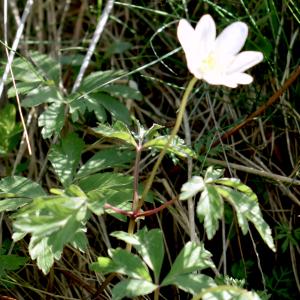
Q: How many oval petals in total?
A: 6